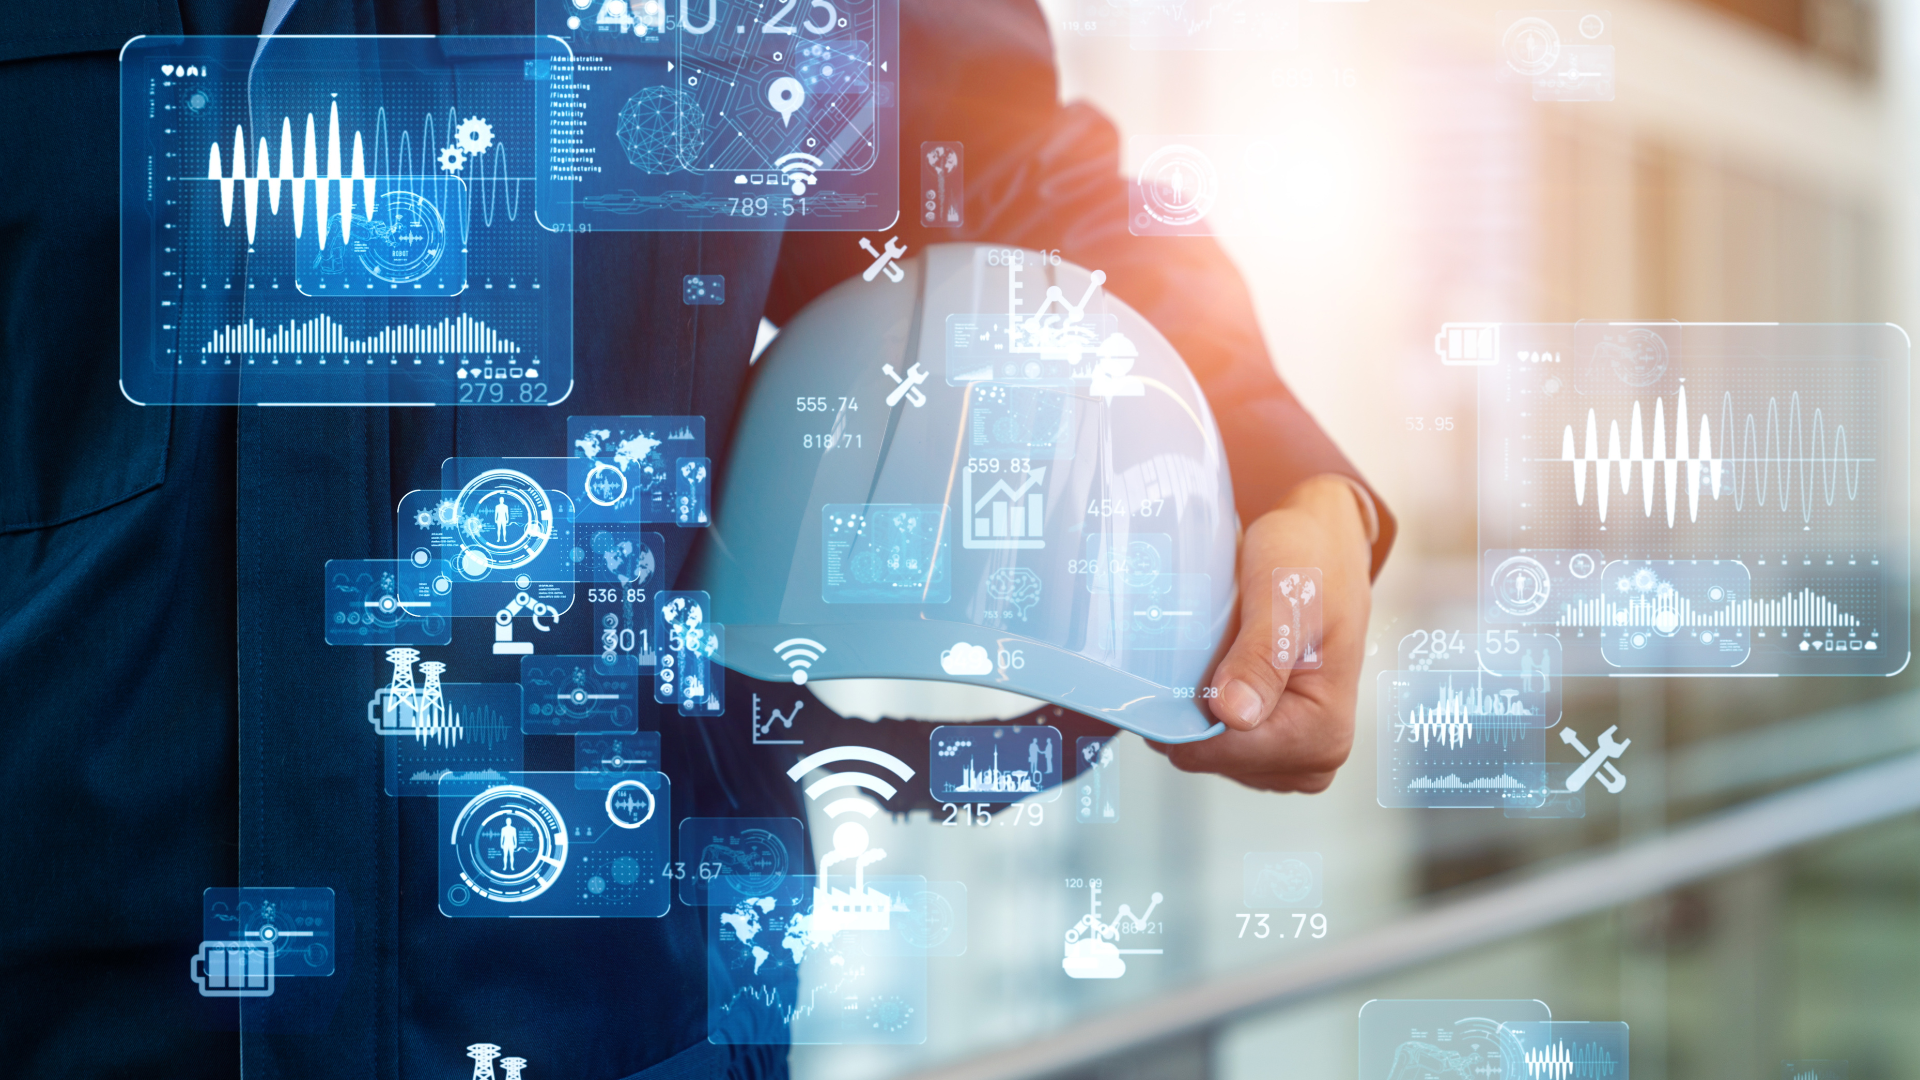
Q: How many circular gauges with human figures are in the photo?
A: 5